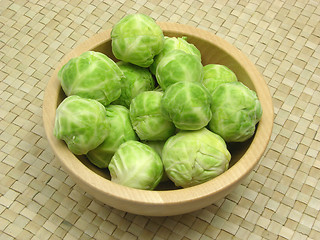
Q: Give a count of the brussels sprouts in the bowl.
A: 14